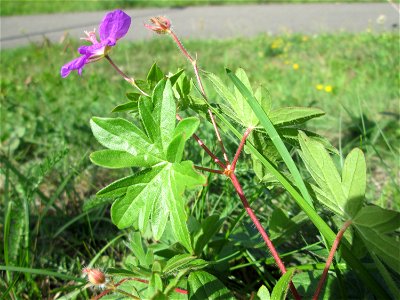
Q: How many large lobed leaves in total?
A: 3